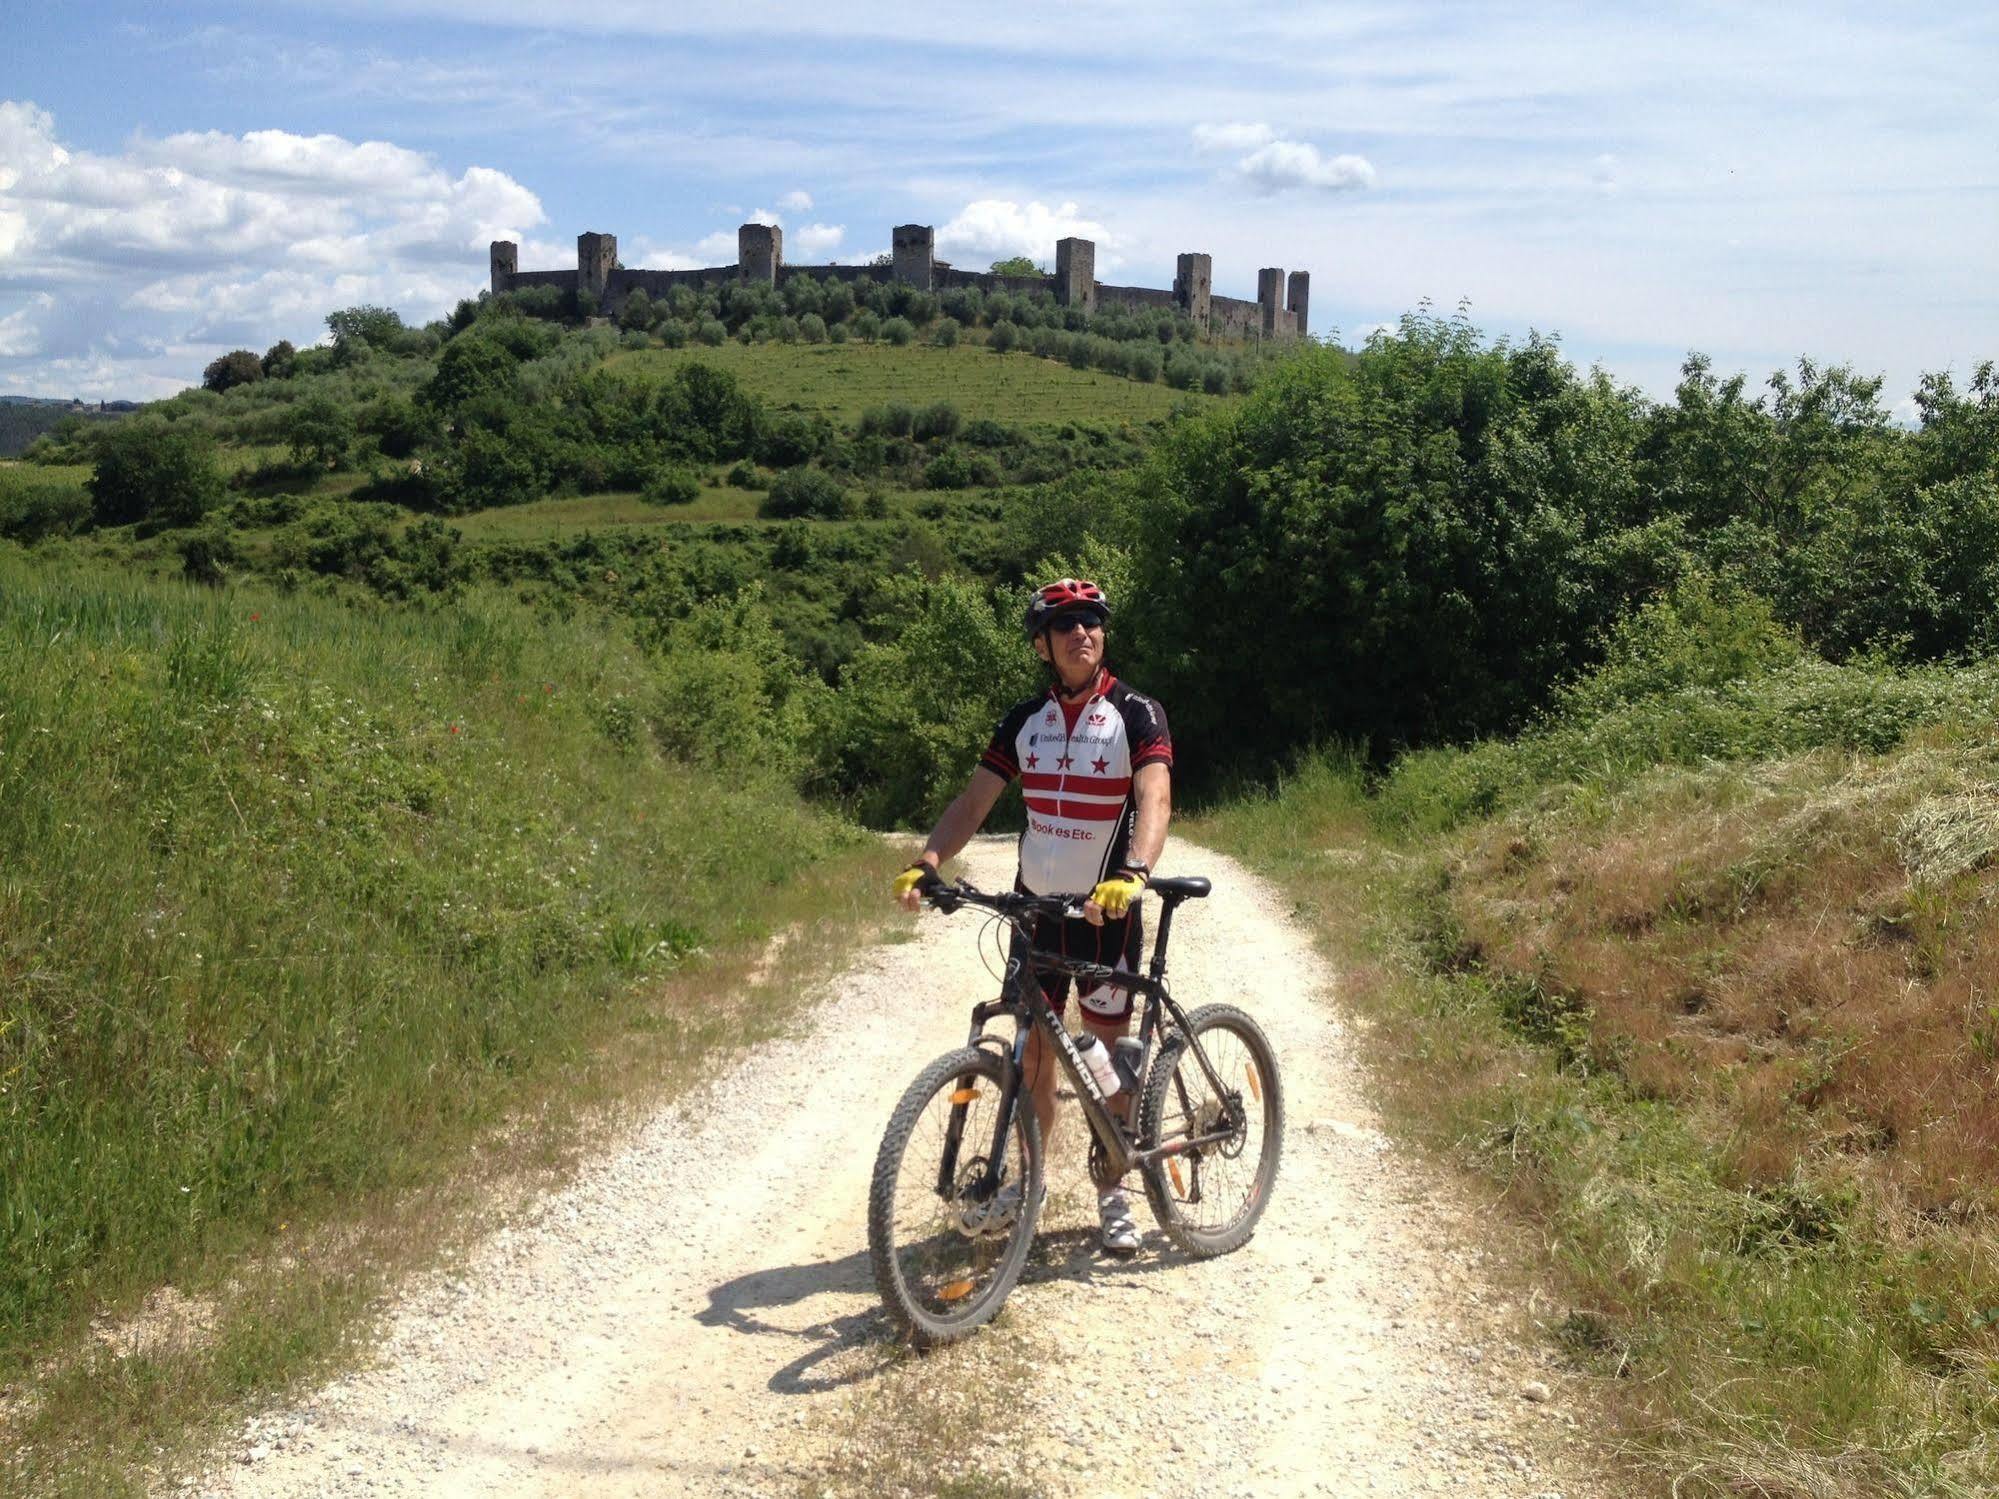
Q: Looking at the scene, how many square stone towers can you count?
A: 8